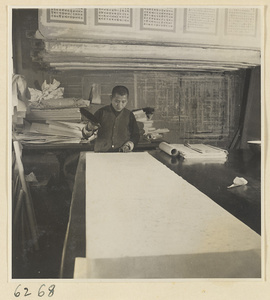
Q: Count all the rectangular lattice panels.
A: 5